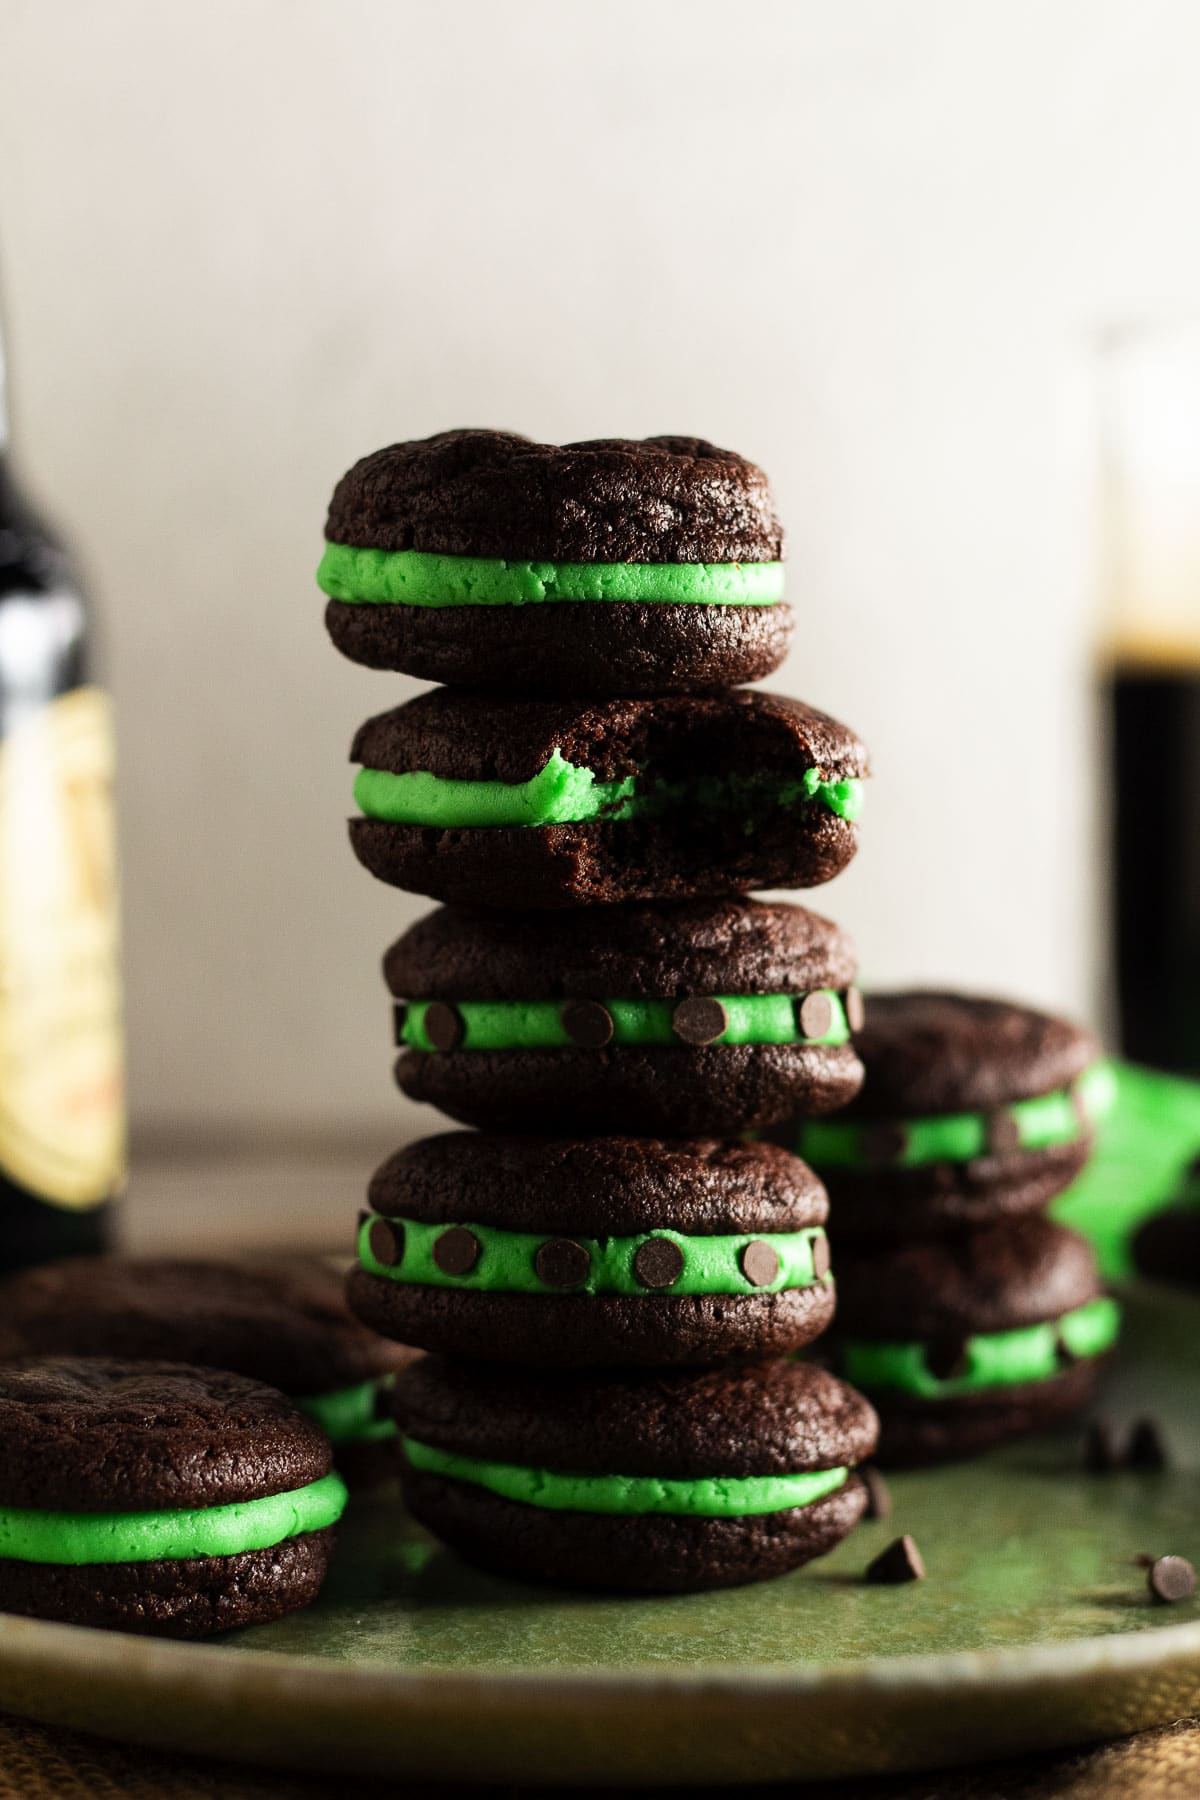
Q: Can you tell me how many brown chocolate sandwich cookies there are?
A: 9